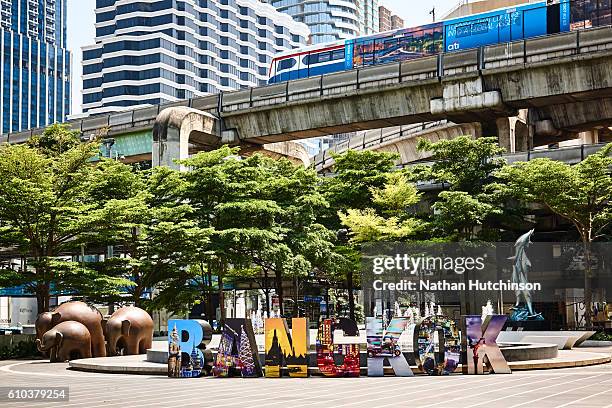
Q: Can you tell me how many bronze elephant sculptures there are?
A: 3